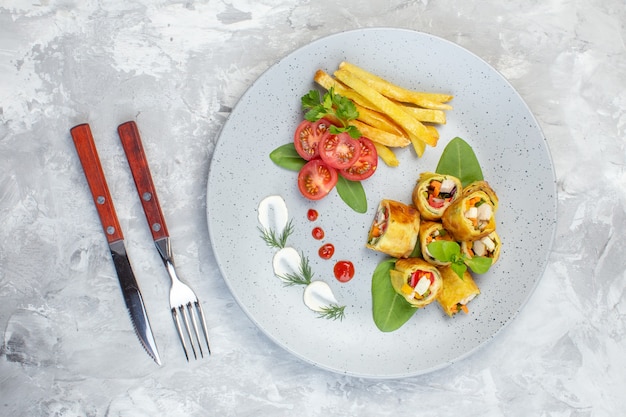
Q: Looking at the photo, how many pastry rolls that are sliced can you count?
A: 7